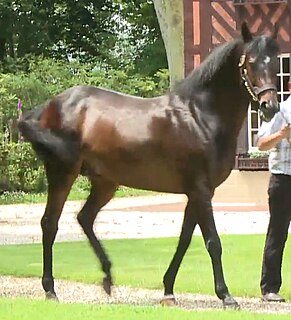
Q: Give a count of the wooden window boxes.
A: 1